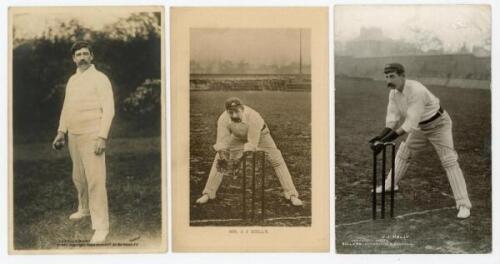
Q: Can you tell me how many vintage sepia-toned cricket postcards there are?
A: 3